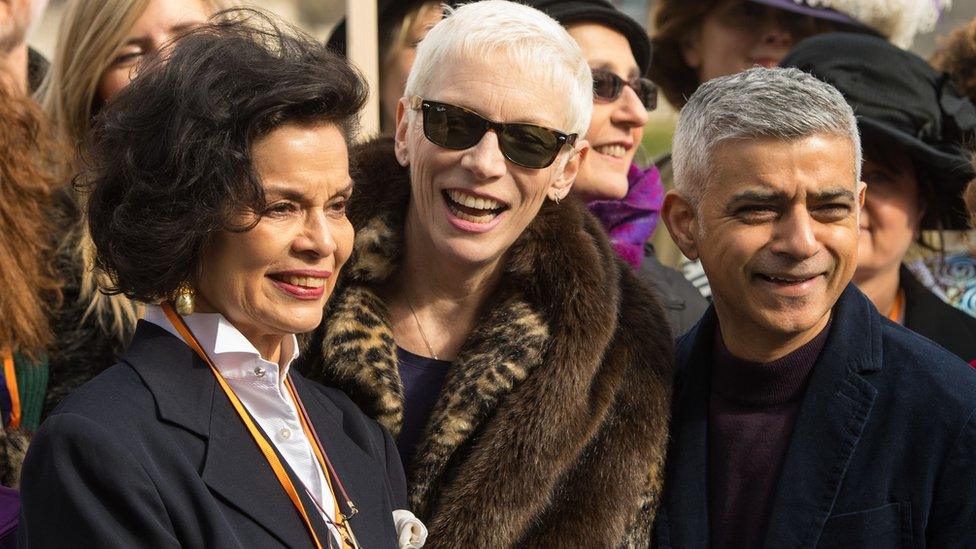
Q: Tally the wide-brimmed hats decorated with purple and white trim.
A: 1